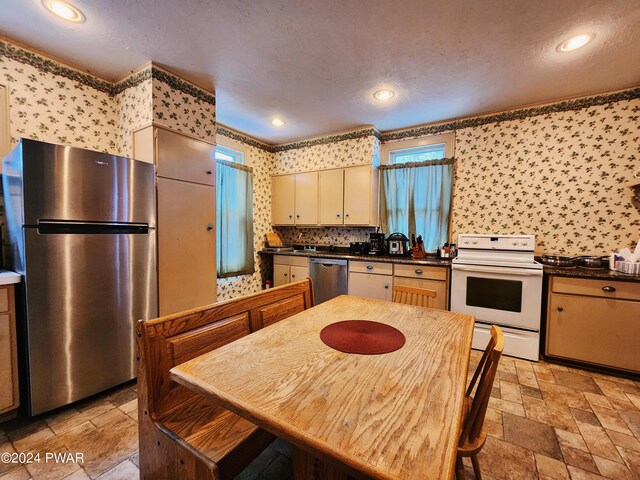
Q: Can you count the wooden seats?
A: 3